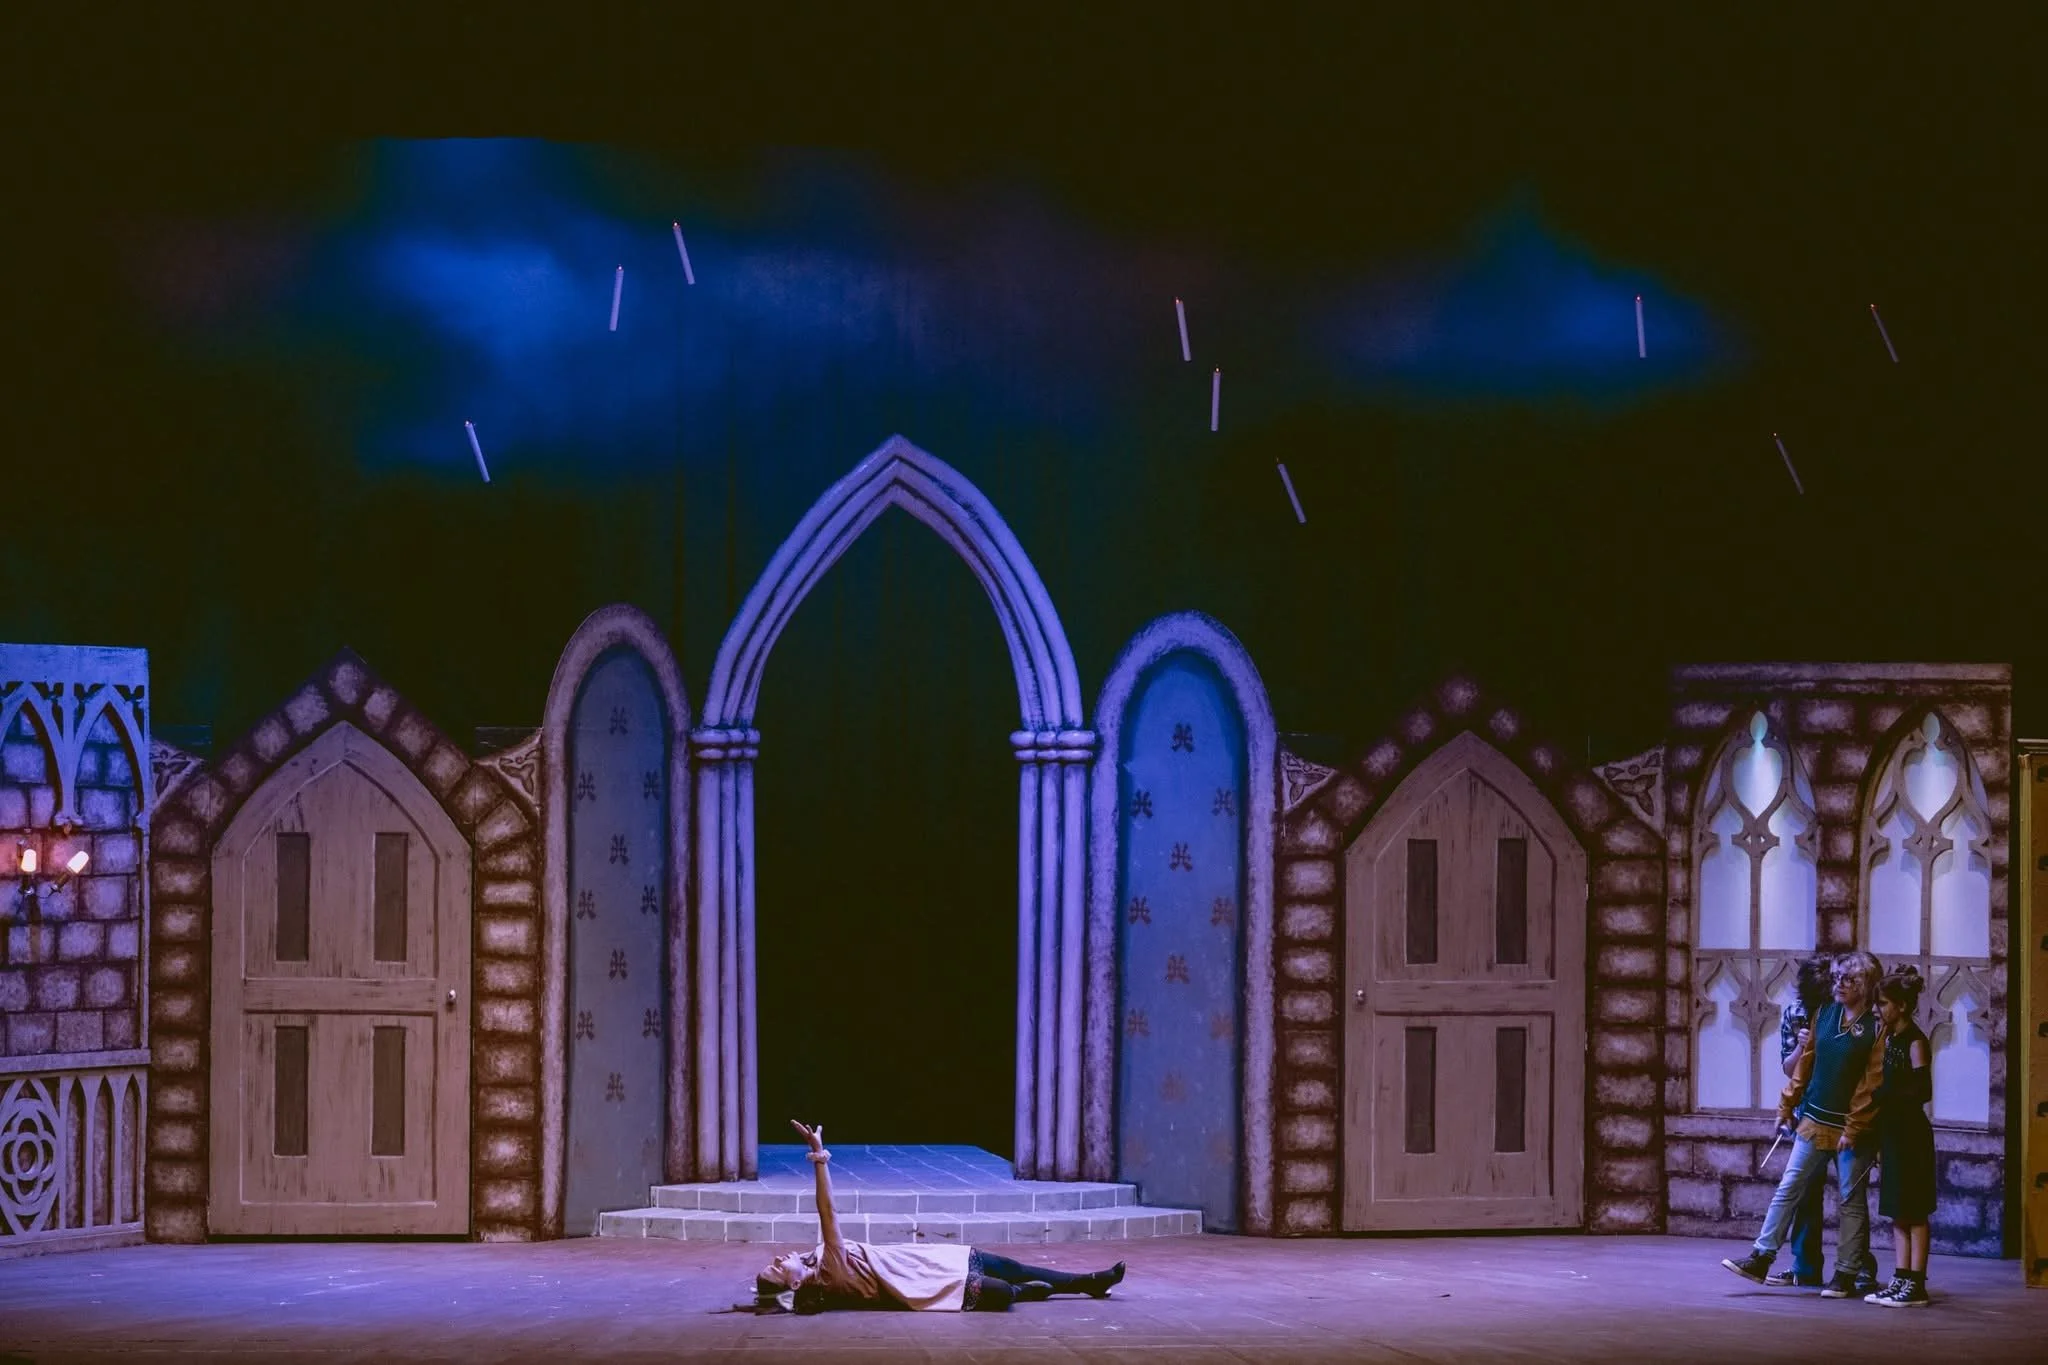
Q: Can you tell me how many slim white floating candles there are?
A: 9